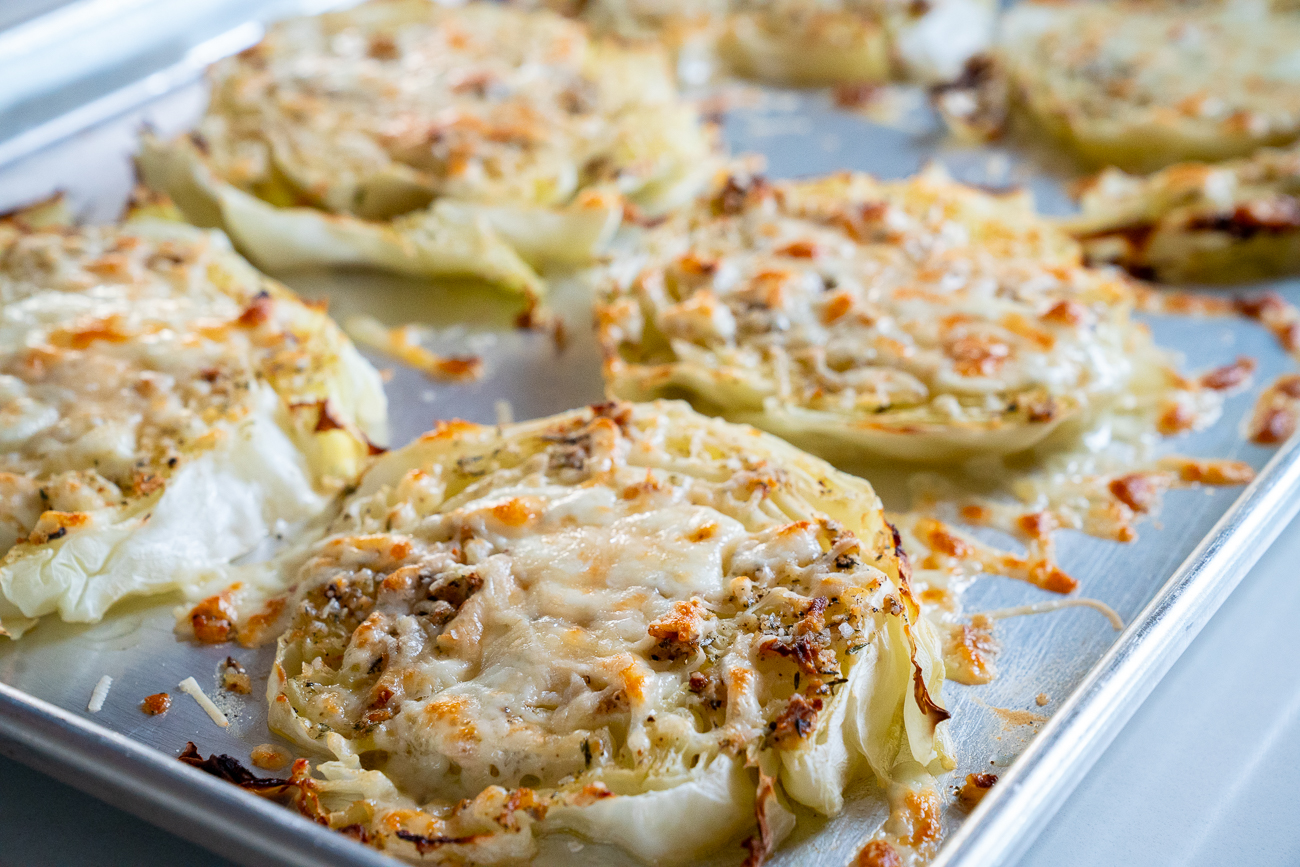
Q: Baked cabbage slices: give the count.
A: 7